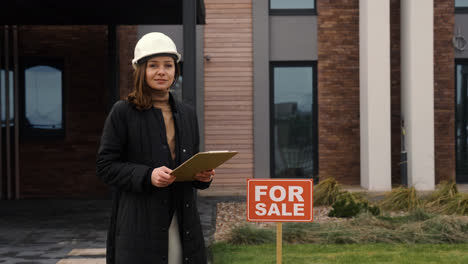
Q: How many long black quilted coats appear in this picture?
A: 1